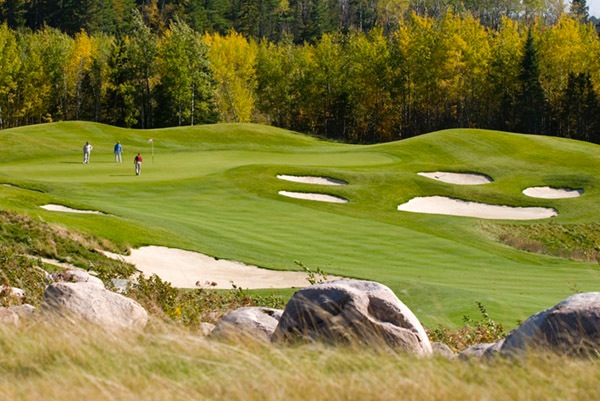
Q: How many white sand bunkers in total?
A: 7